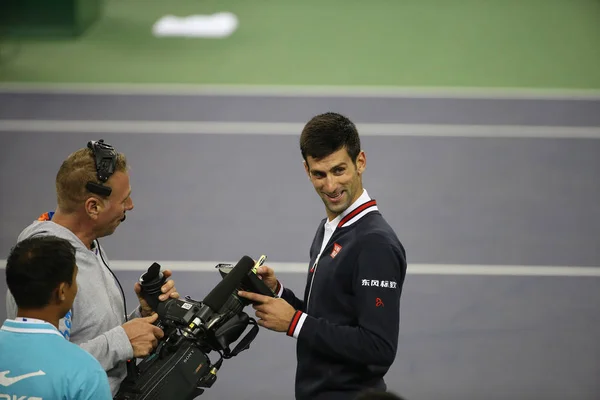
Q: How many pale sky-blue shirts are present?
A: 1